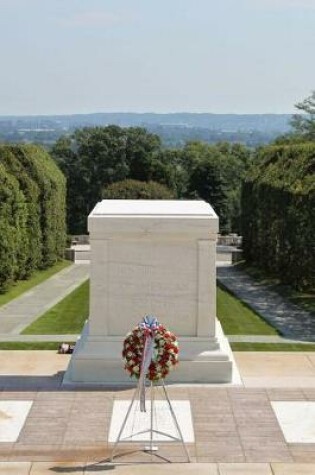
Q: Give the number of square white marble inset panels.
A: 3